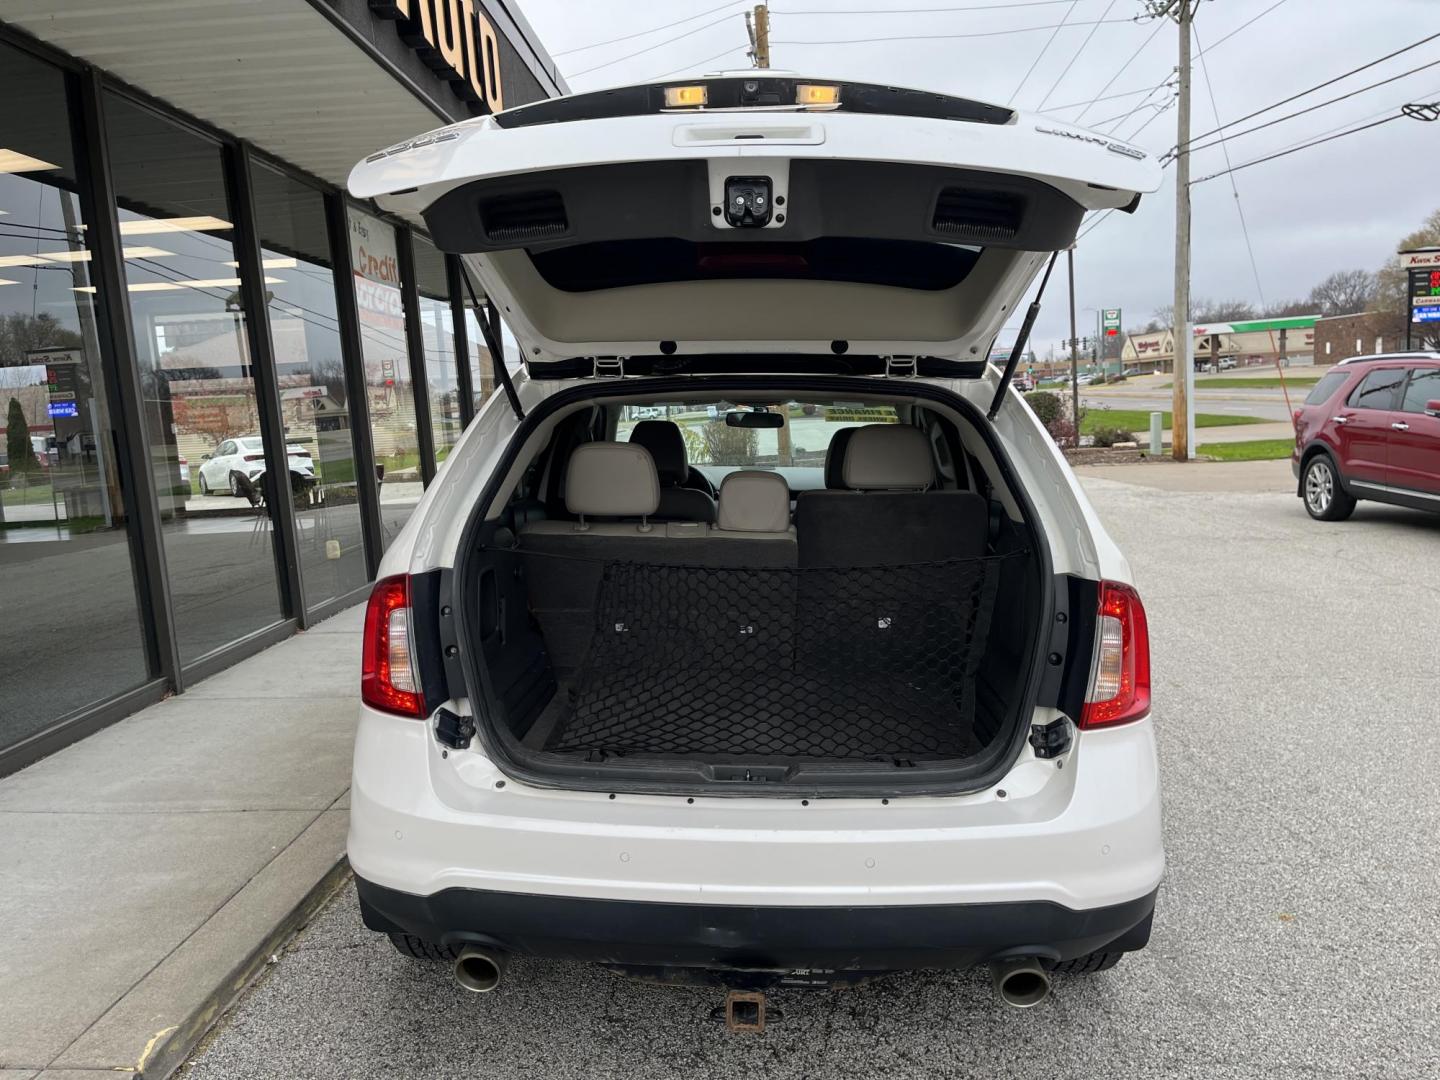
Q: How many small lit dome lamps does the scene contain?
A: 2